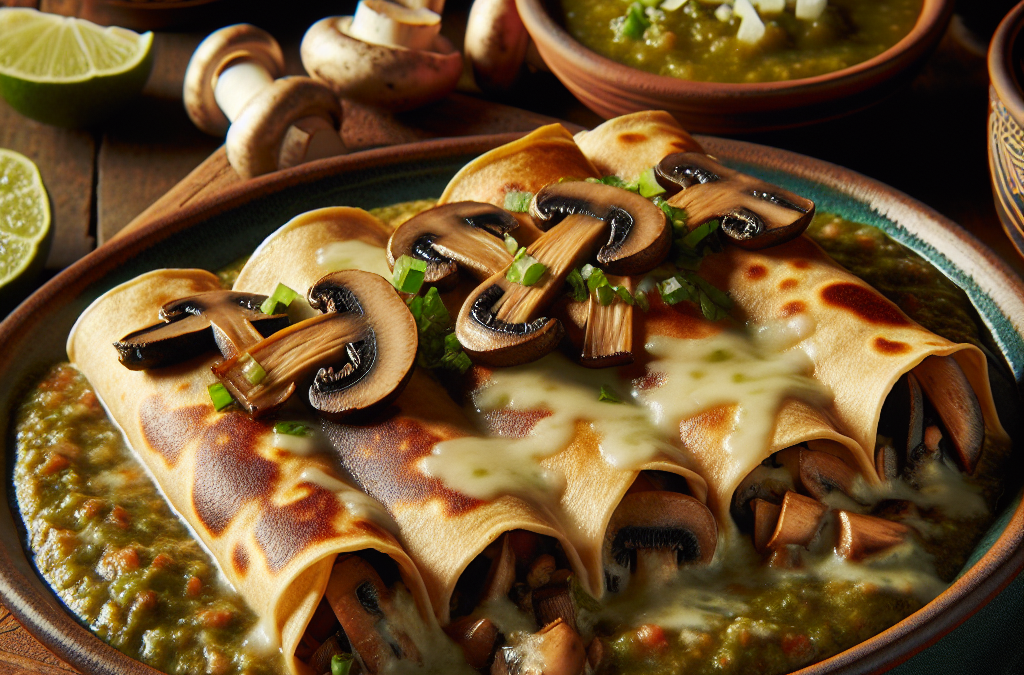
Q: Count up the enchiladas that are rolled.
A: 5